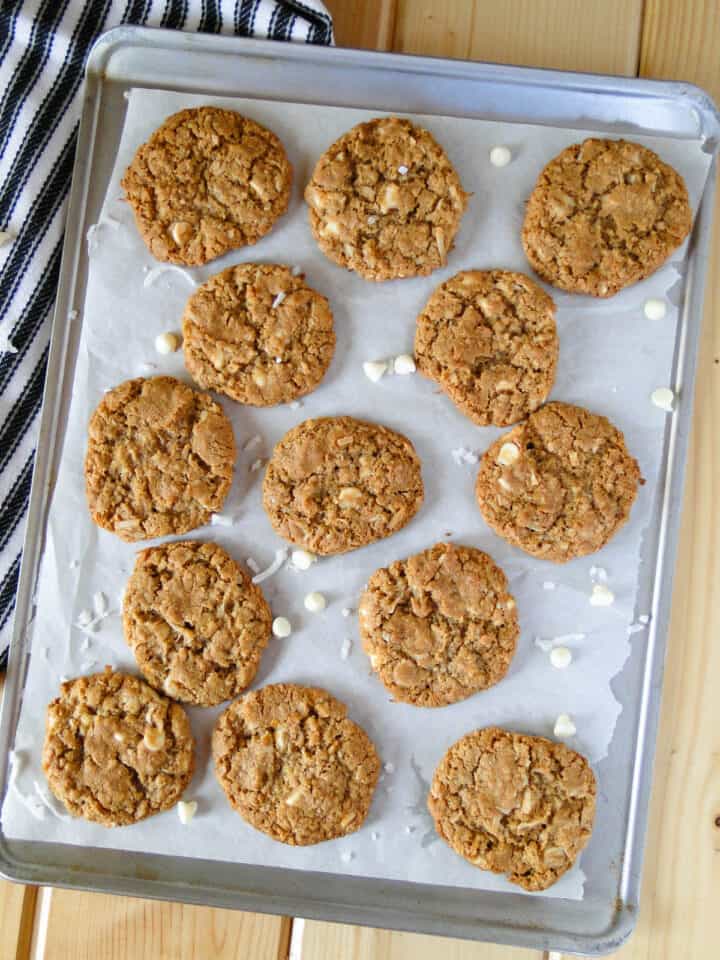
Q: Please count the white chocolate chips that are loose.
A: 13